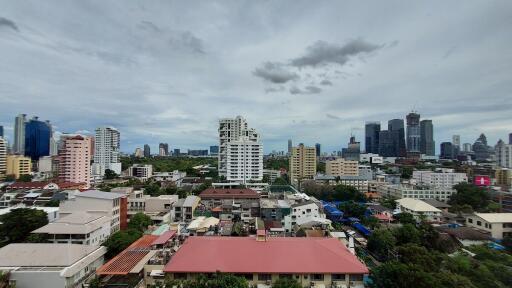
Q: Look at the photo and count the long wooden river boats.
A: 0